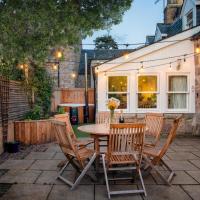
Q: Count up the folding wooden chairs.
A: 6